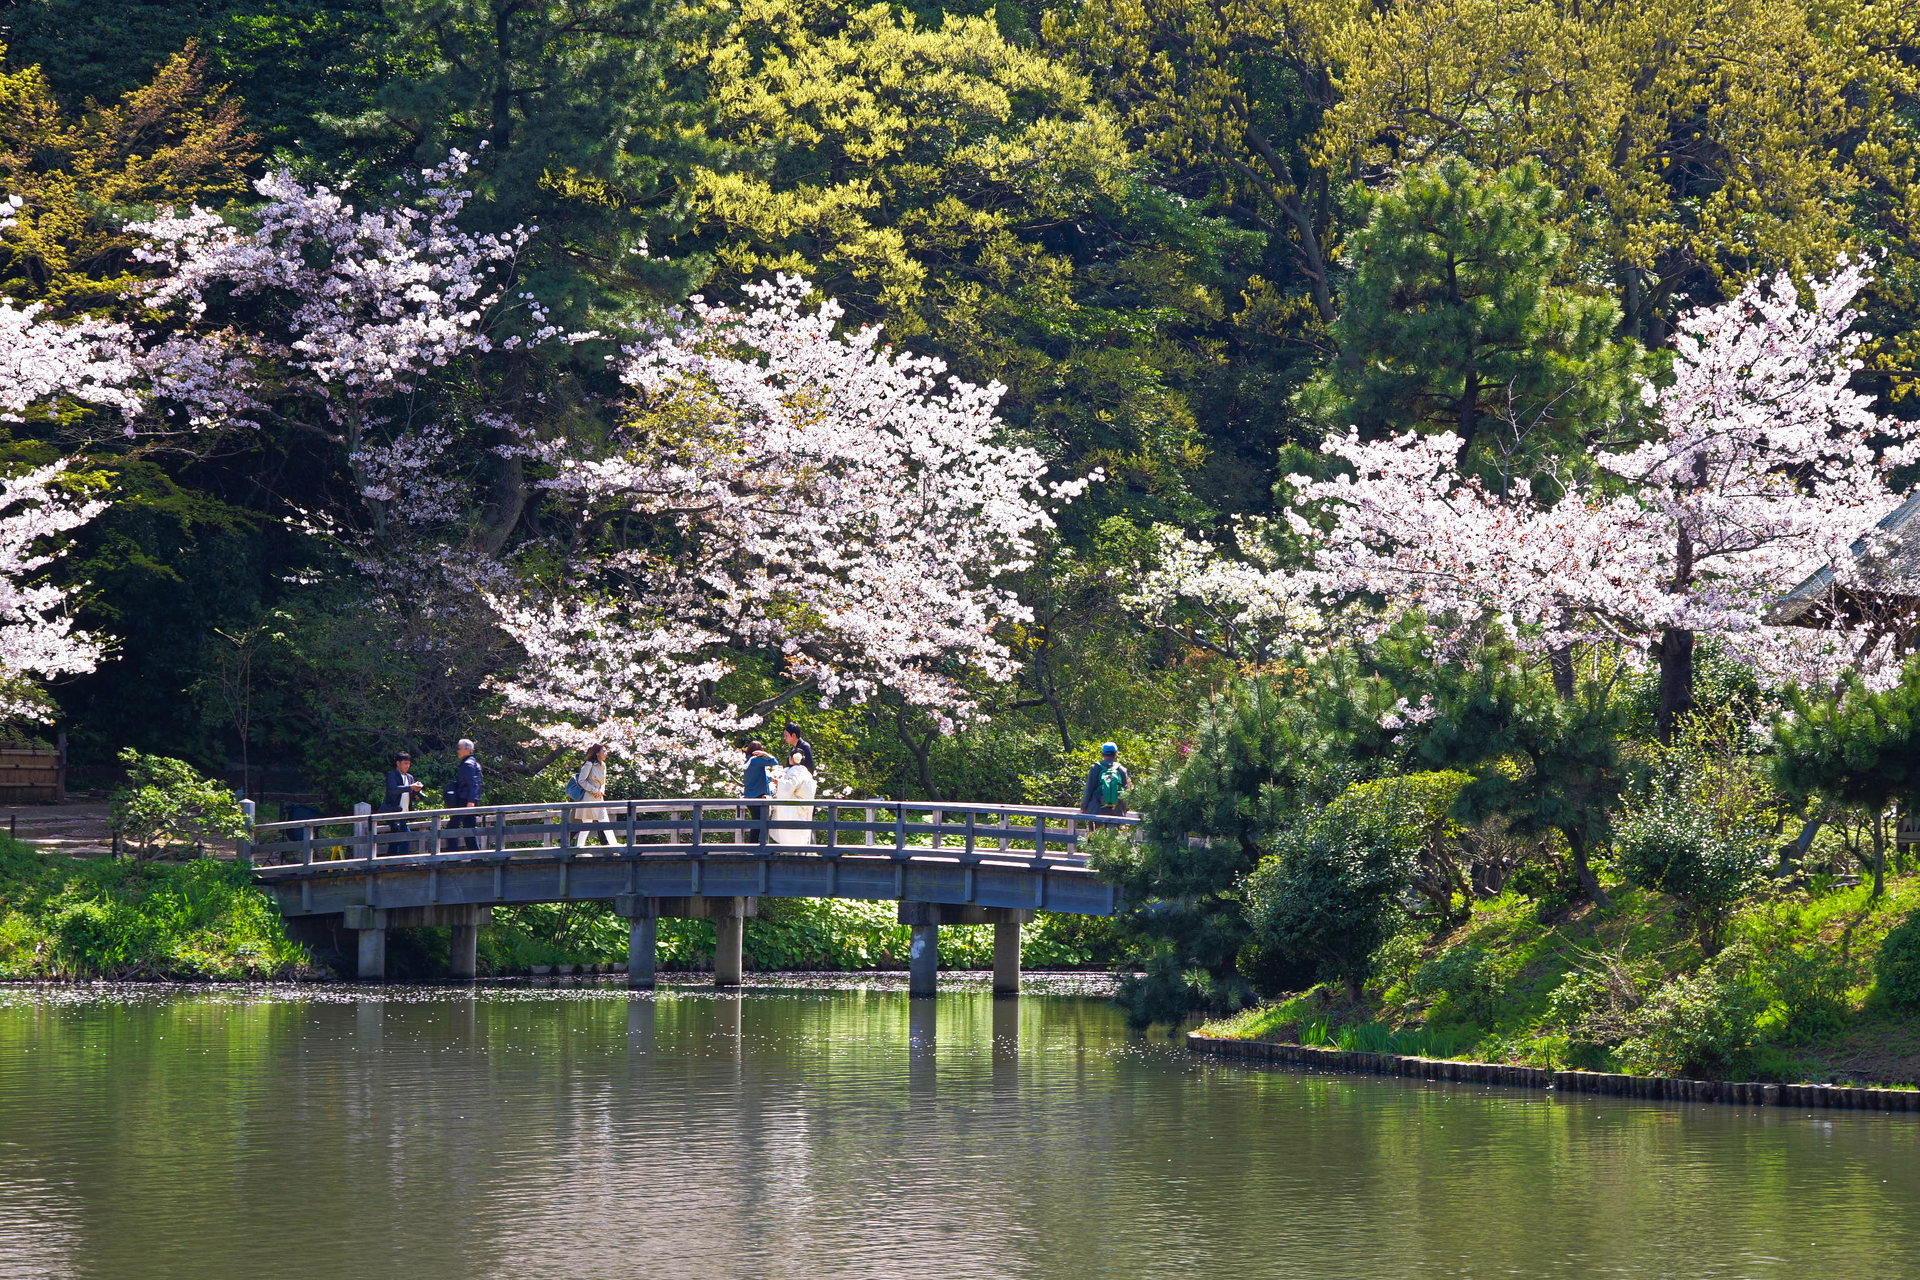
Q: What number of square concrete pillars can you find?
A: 6